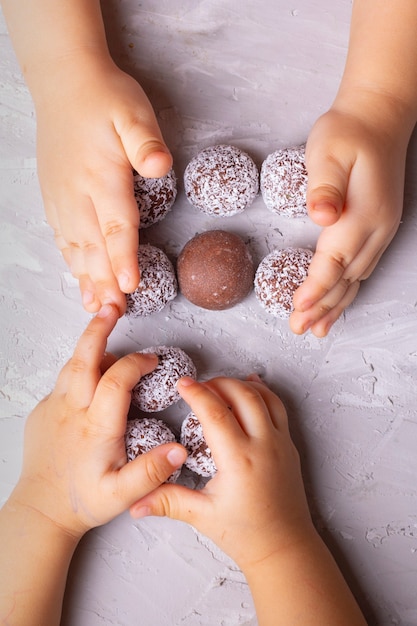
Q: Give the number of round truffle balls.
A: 9